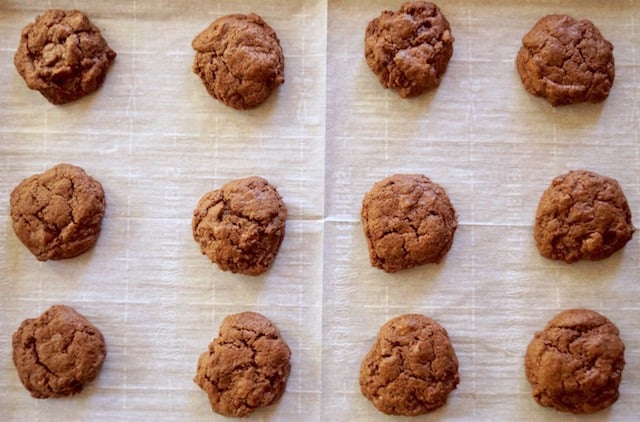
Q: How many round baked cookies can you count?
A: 12